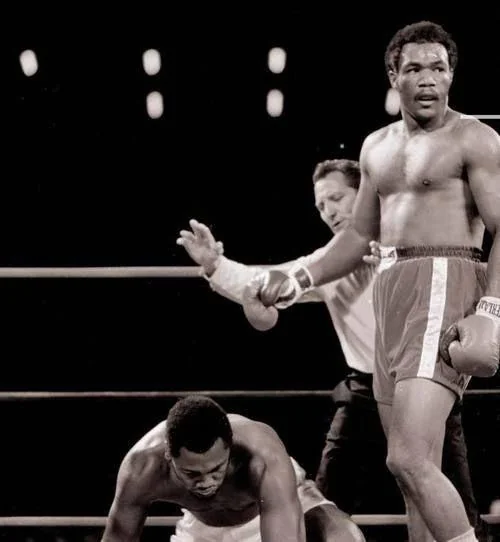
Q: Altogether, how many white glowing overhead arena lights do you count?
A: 6